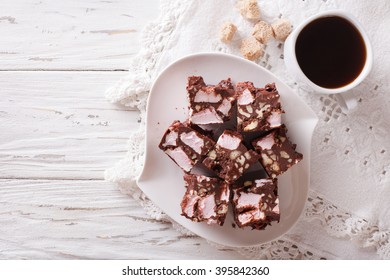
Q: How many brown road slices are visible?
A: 7